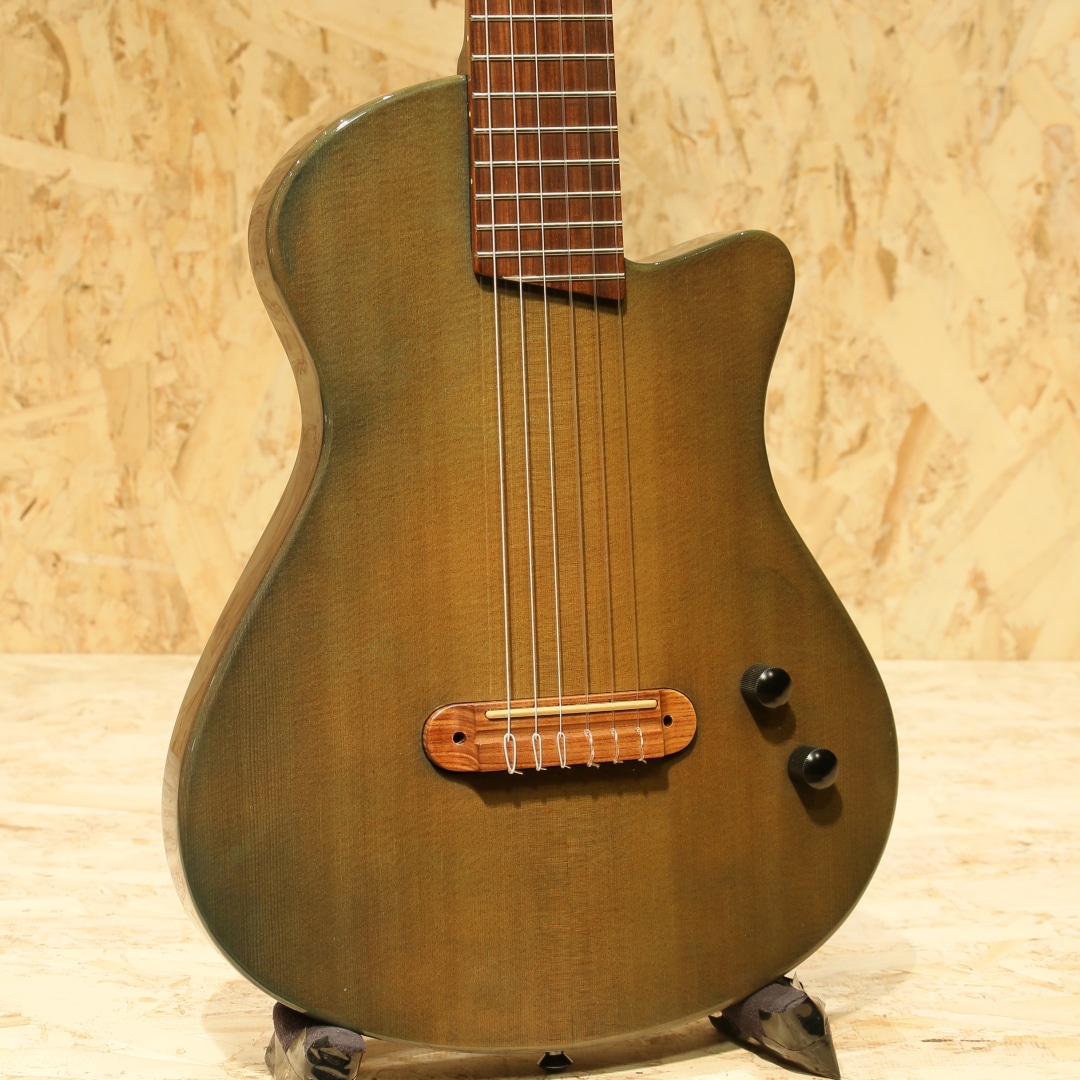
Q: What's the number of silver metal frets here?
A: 9